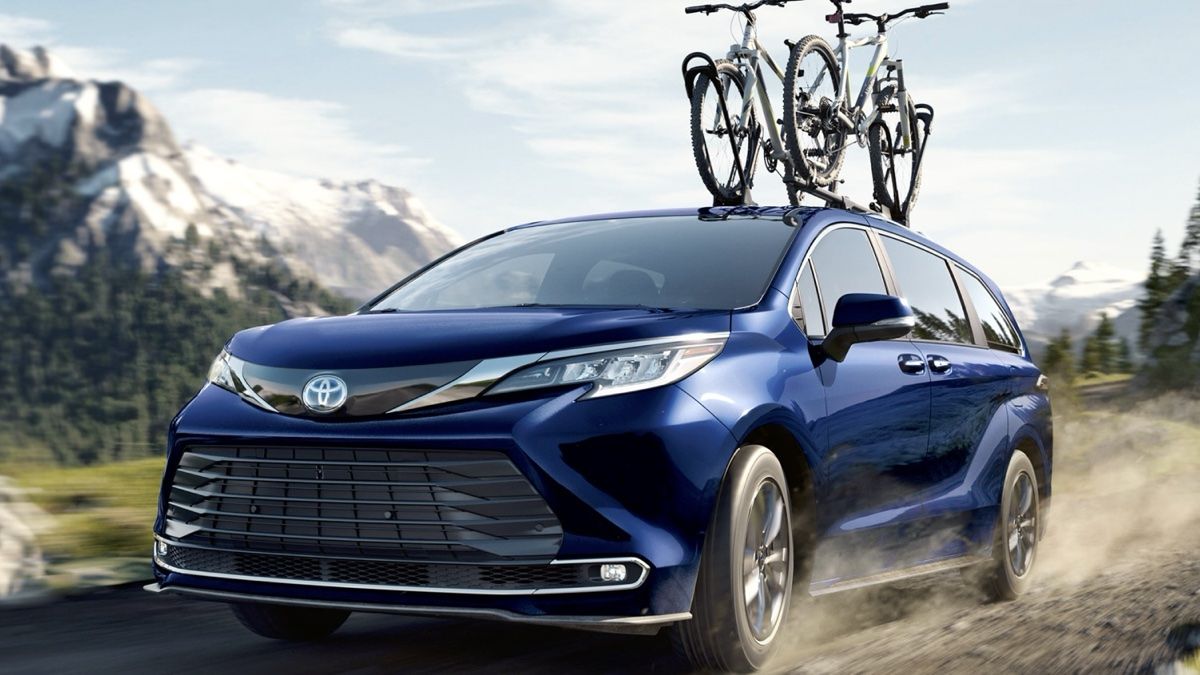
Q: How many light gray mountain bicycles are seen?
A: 2